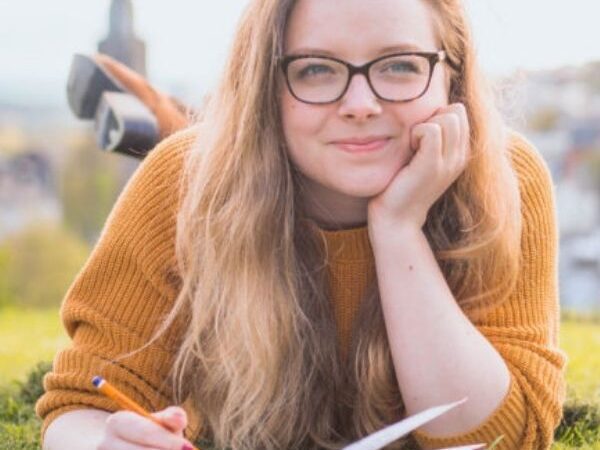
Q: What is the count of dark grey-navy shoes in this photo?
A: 2